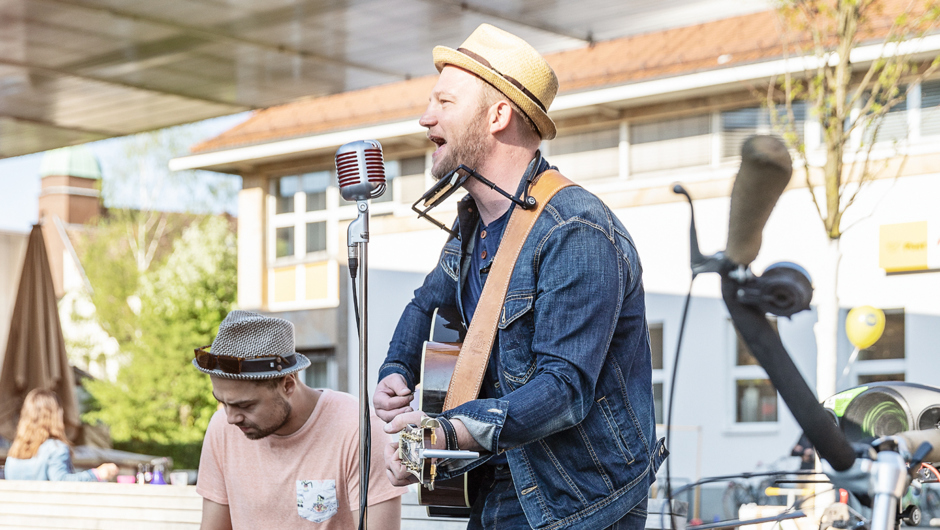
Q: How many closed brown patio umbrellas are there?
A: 1